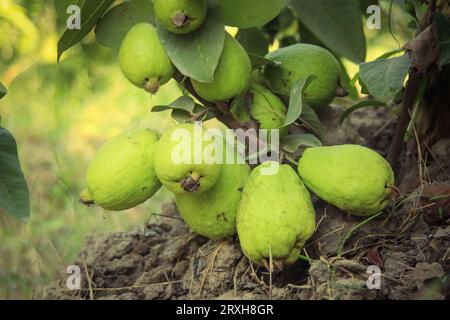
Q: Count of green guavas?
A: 10